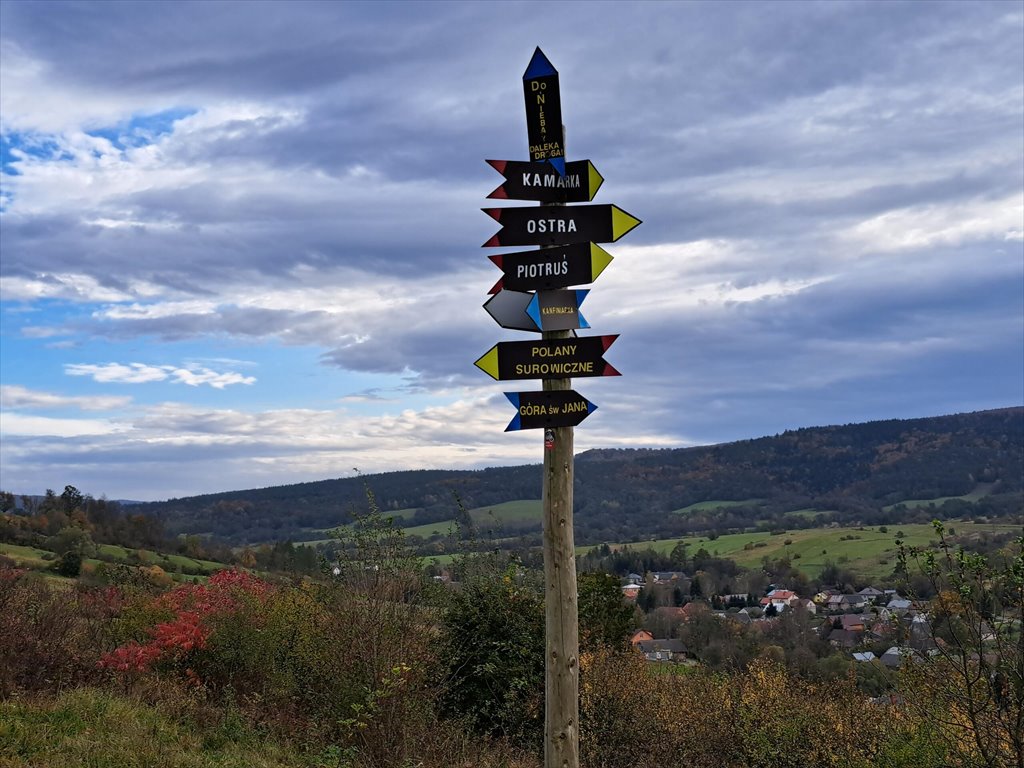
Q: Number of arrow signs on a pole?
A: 8